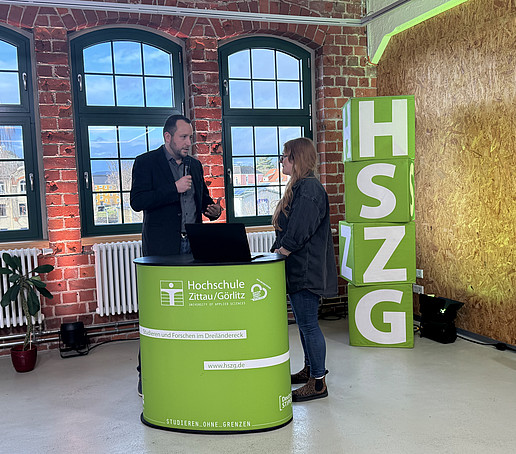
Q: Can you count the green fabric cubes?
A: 4